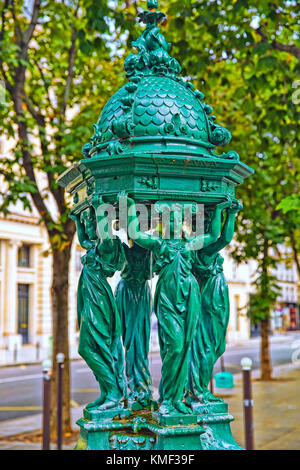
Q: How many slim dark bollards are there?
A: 3